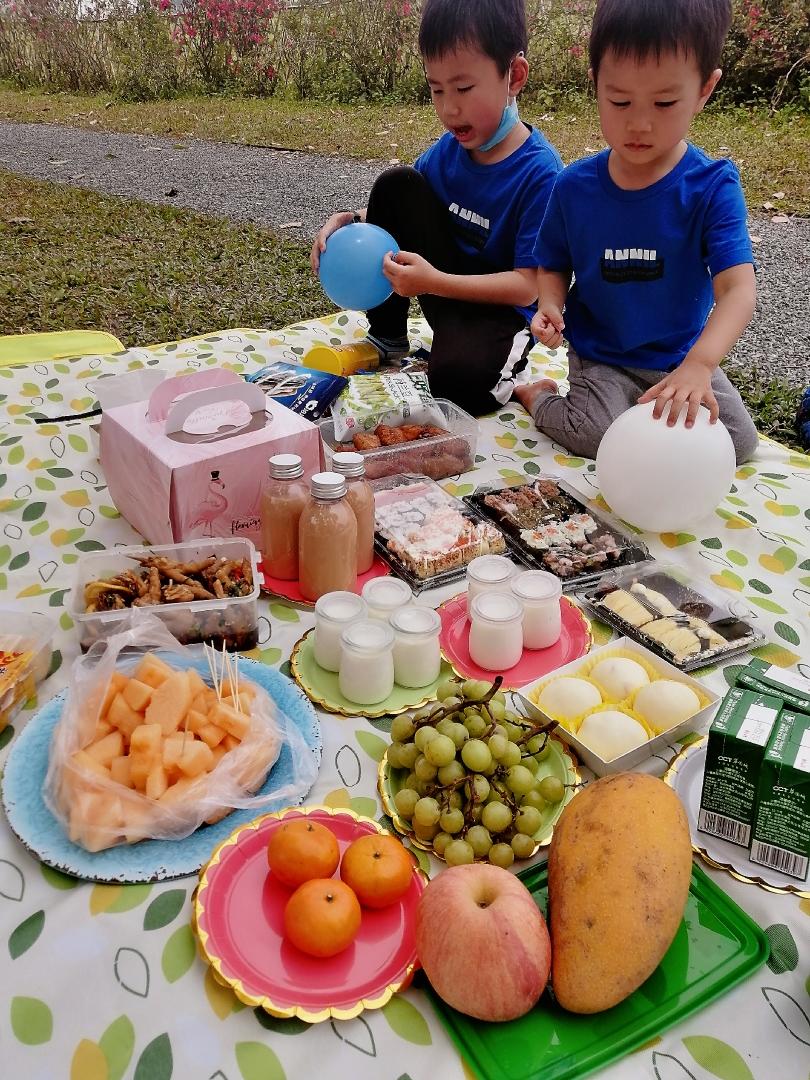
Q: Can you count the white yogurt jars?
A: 7